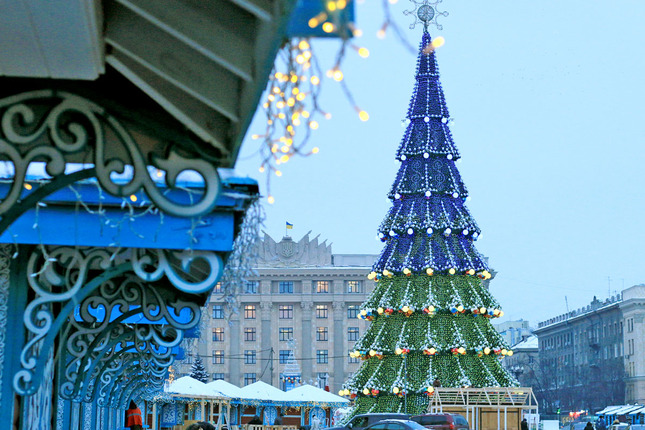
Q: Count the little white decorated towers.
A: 1